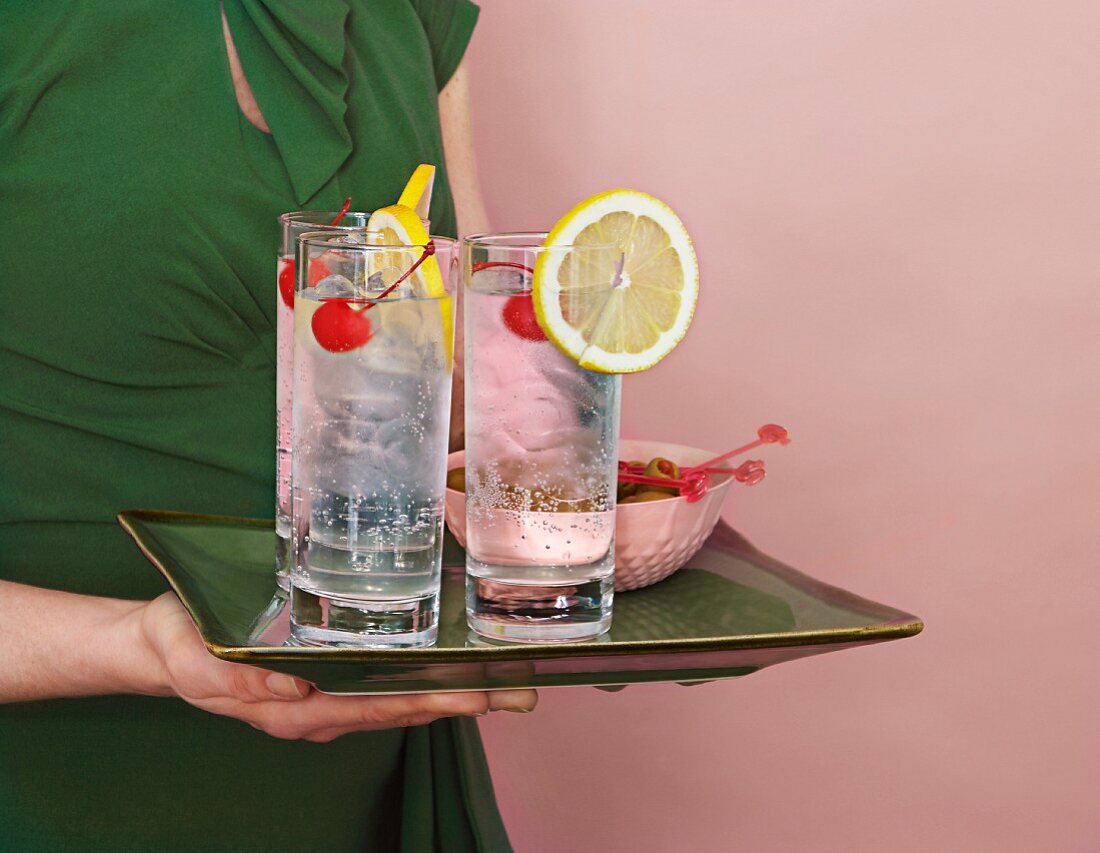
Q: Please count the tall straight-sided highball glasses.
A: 3